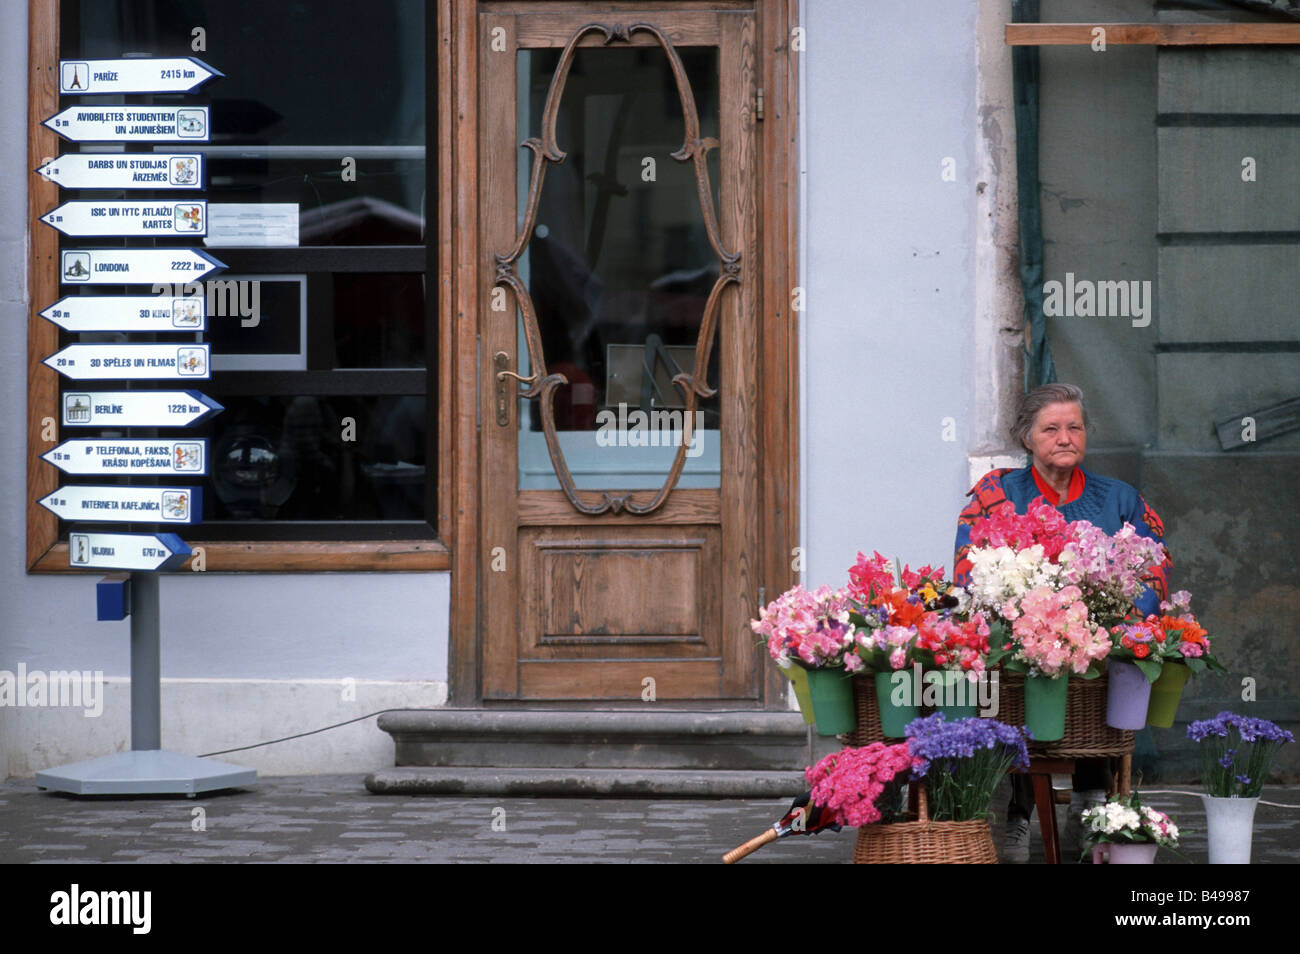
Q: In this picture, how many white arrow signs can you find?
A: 11